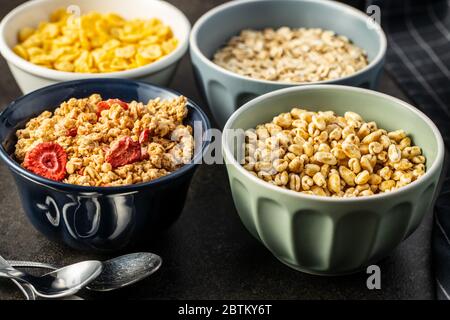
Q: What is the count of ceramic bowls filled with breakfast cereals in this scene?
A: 4